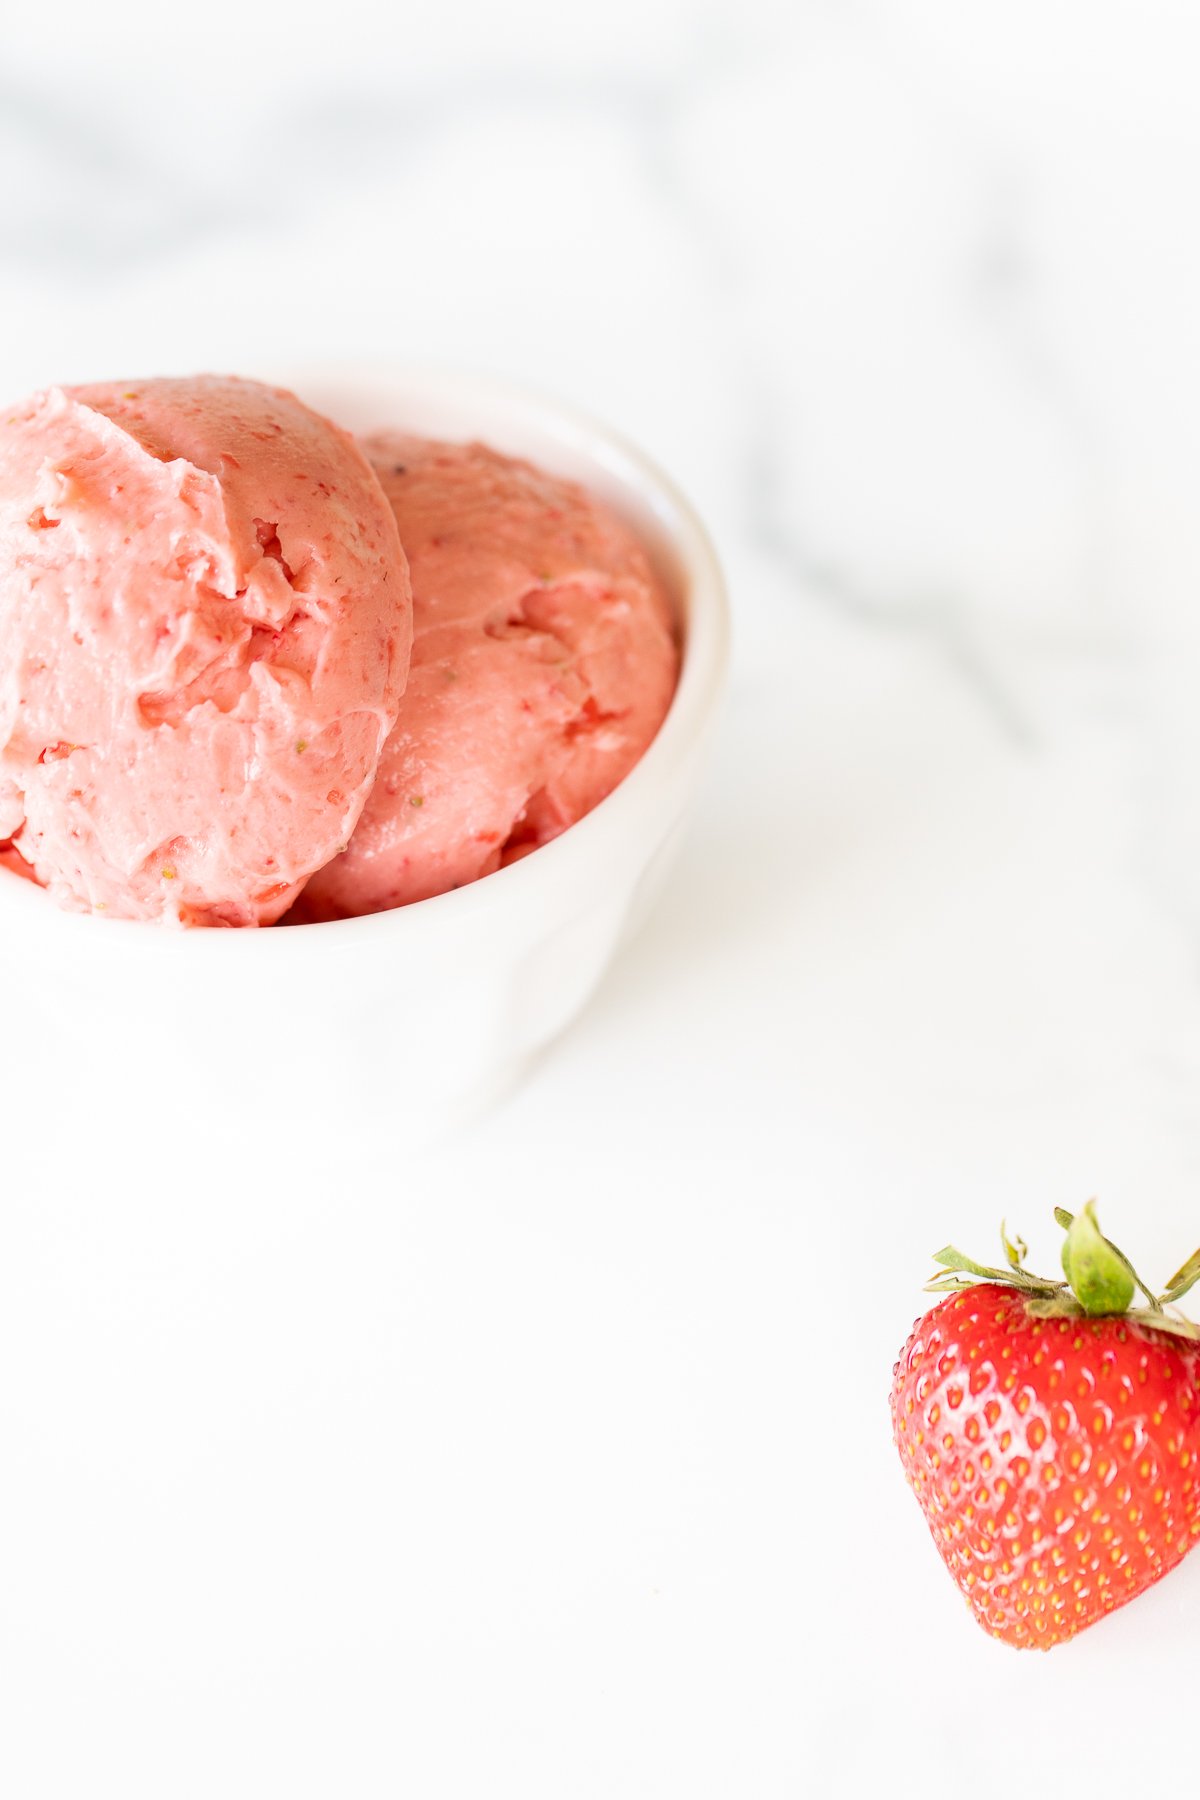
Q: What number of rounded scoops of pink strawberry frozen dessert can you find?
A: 2